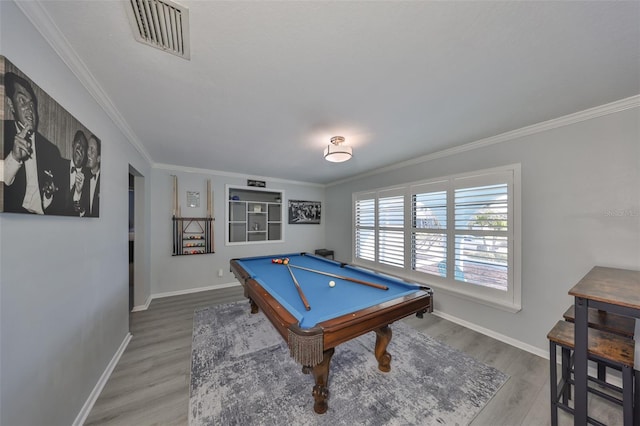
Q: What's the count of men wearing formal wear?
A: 3